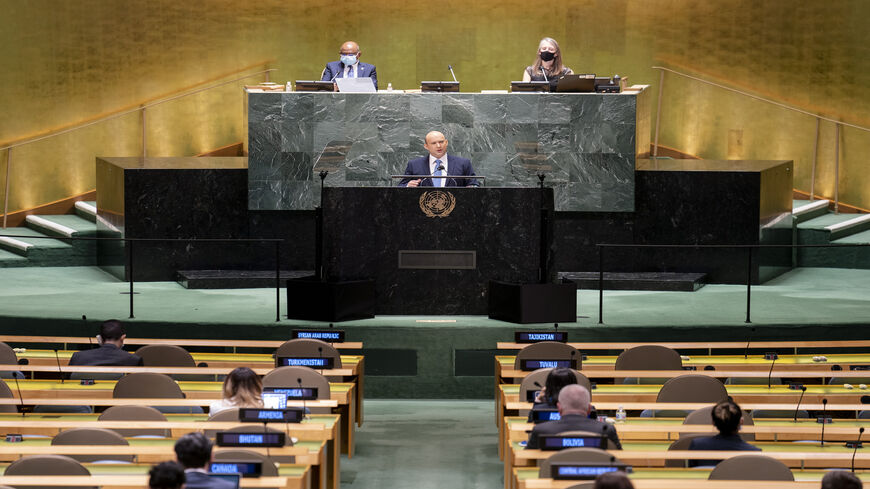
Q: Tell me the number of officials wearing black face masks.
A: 1